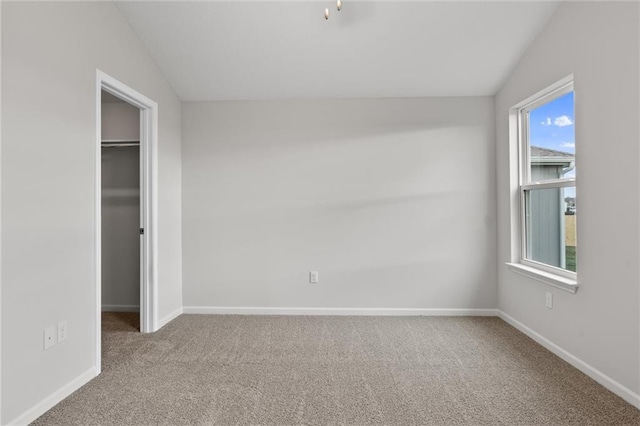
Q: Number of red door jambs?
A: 0